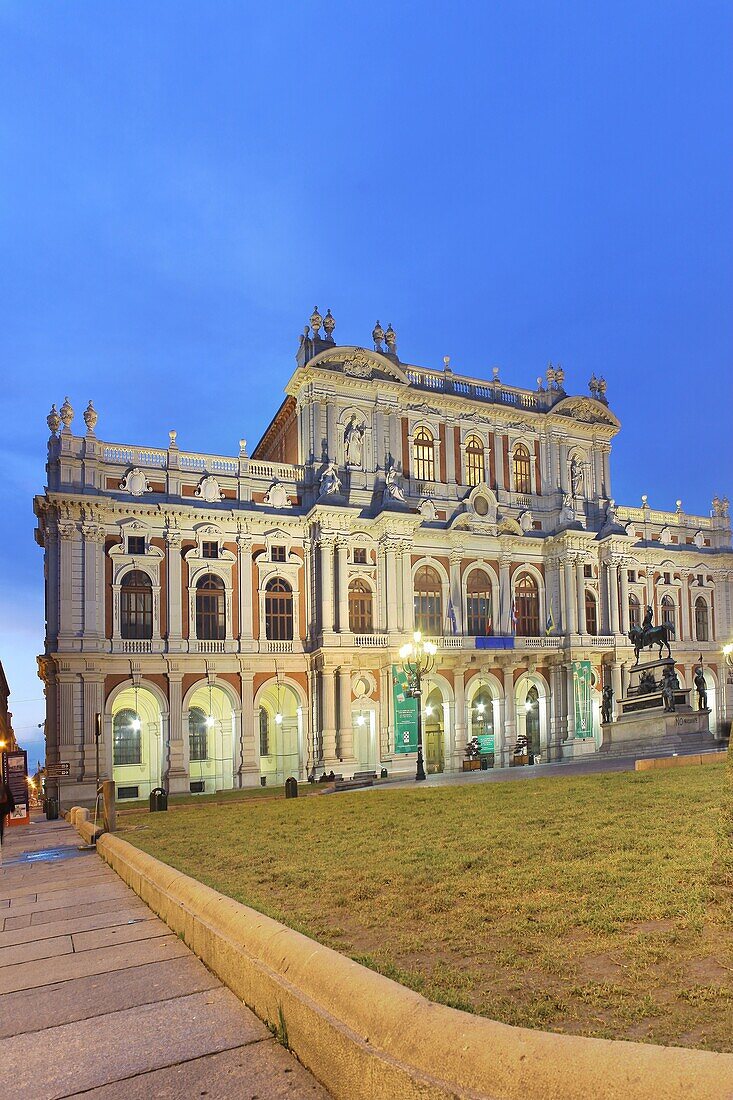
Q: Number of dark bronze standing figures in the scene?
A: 3